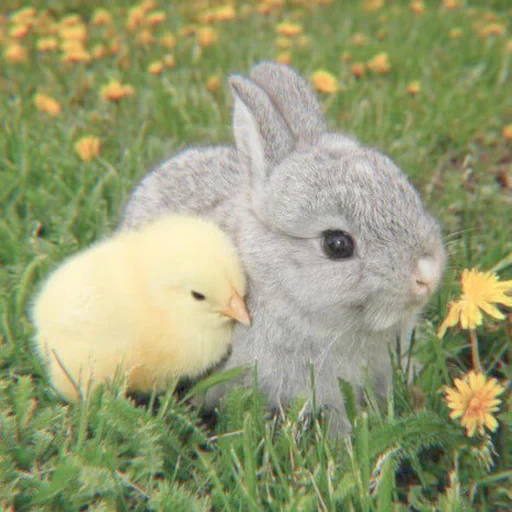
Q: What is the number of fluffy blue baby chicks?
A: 0